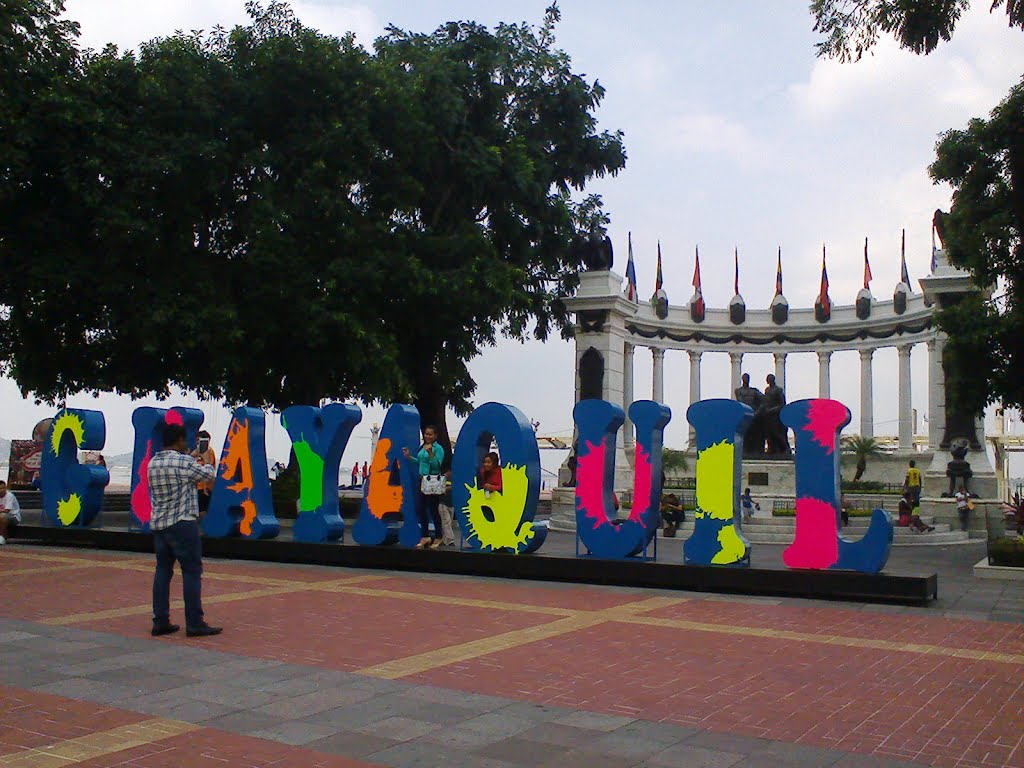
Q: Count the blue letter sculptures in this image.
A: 9